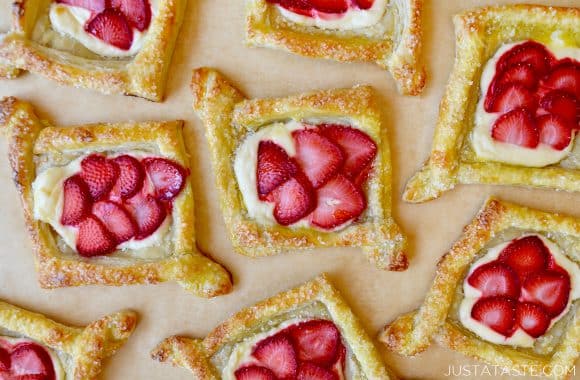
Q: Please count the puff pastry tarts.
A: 8